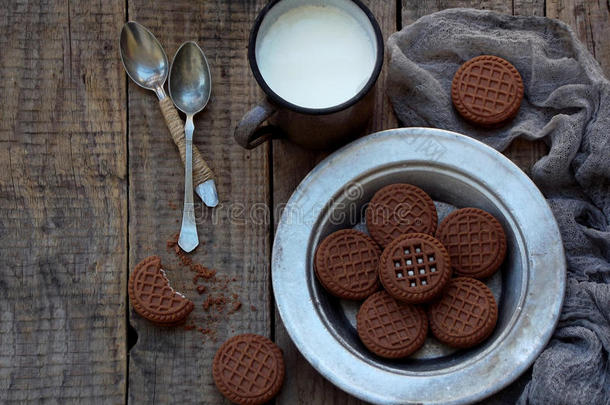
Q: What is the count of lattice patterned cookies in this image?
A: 9